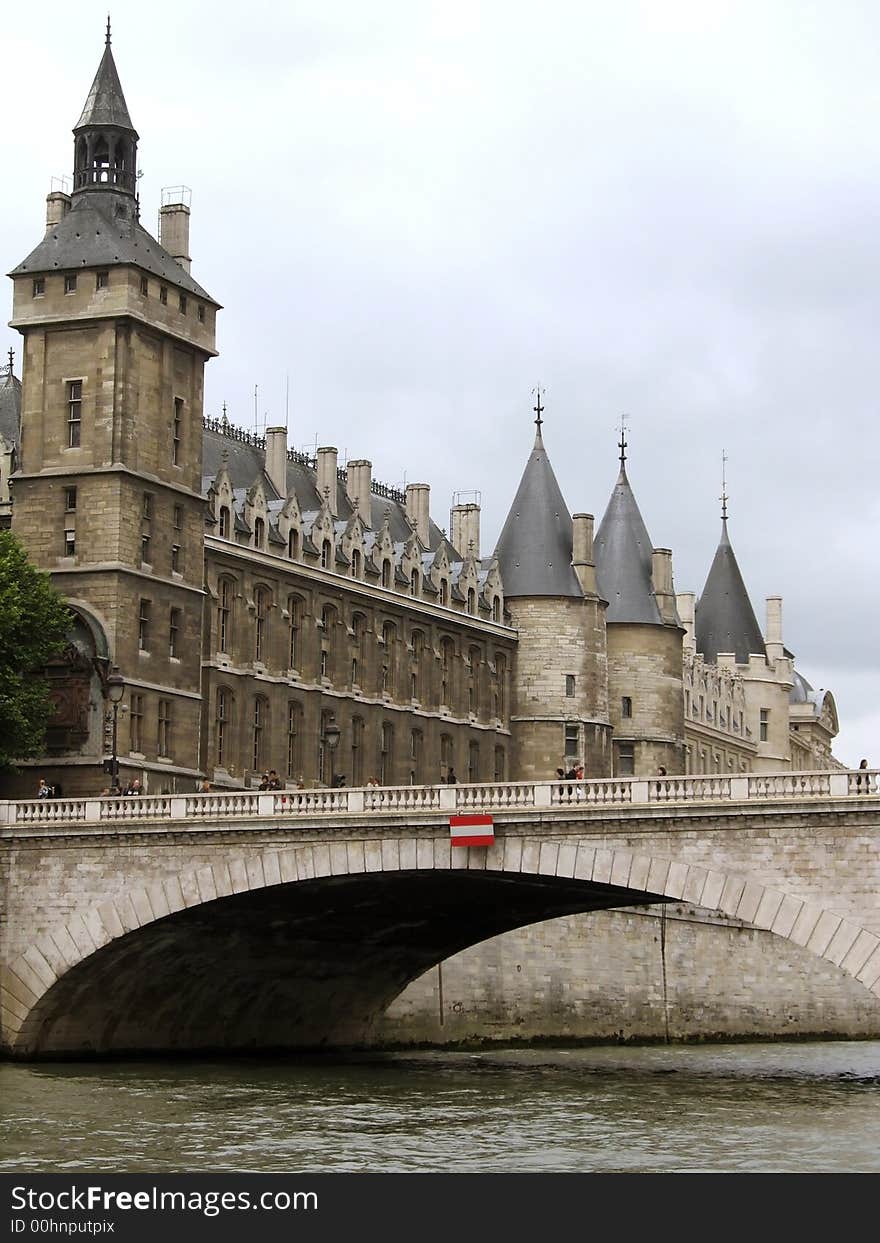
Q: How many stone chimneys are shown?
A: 11